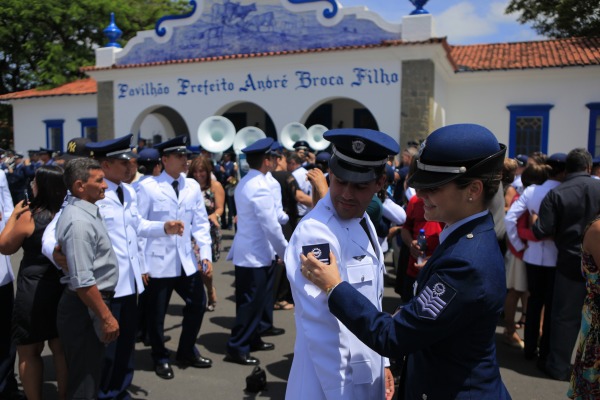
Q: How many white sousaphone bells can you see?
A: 4